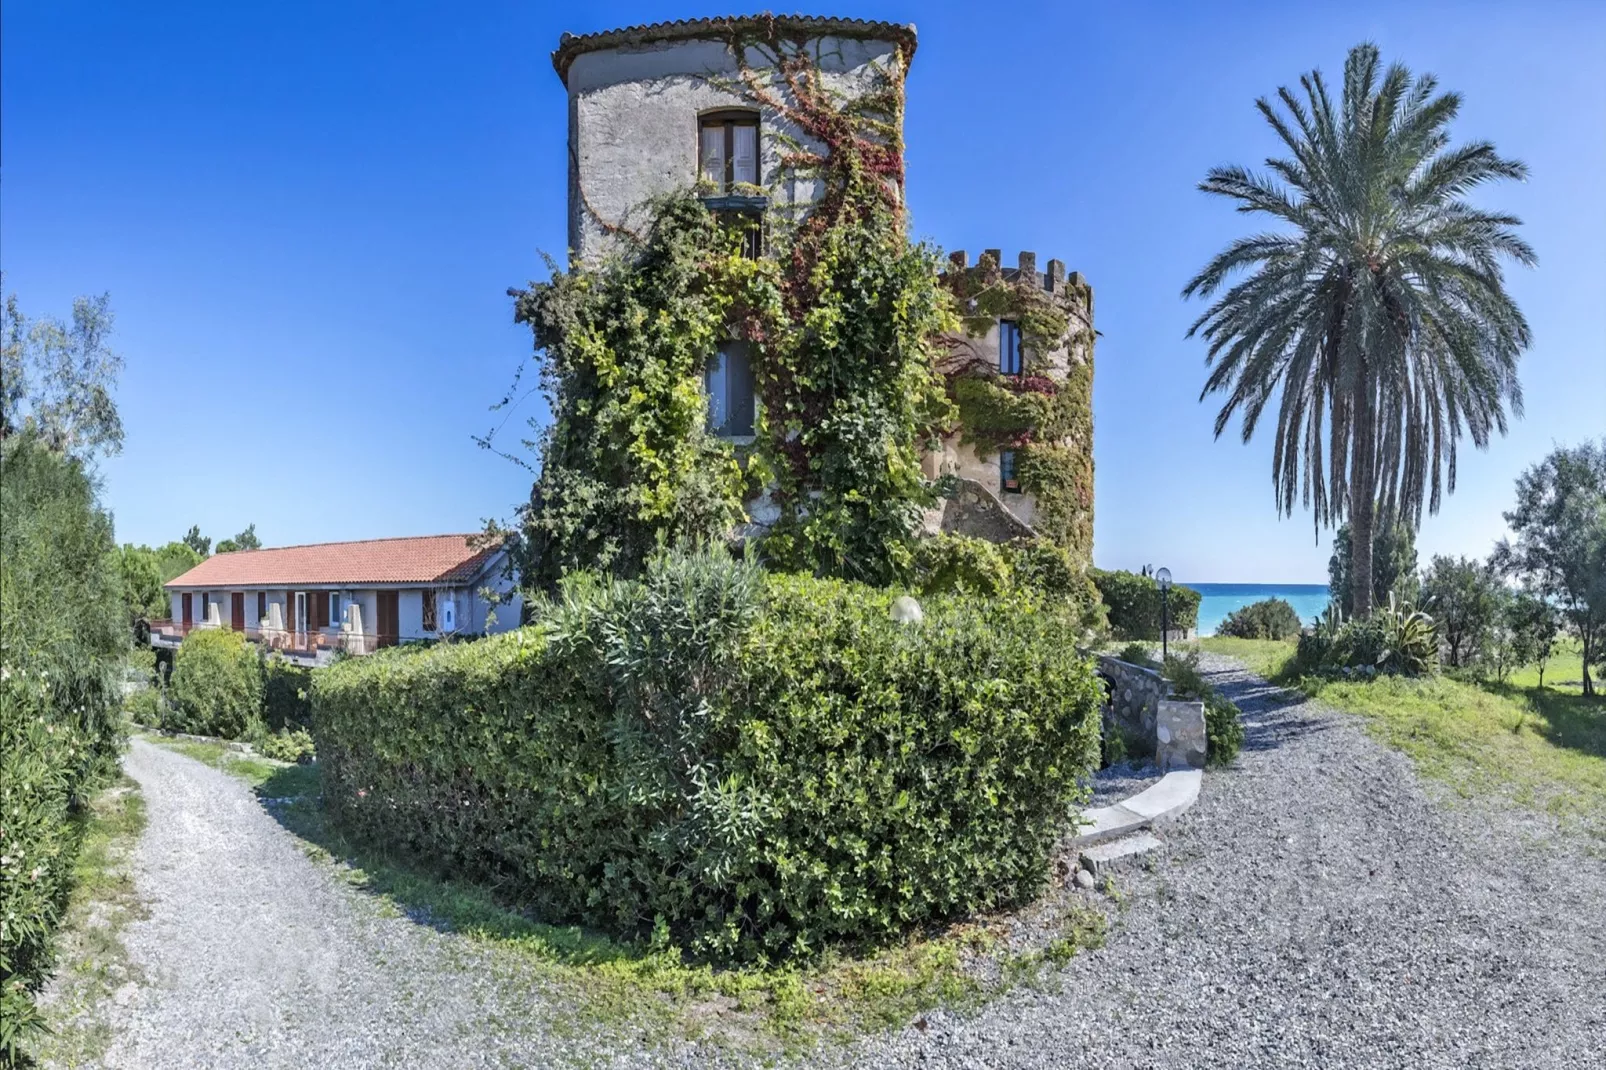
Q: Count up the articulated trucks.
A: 0